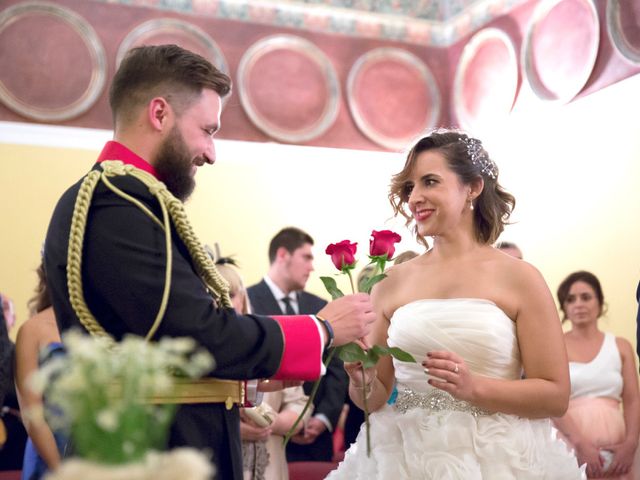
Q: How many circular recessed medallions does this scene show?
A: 7